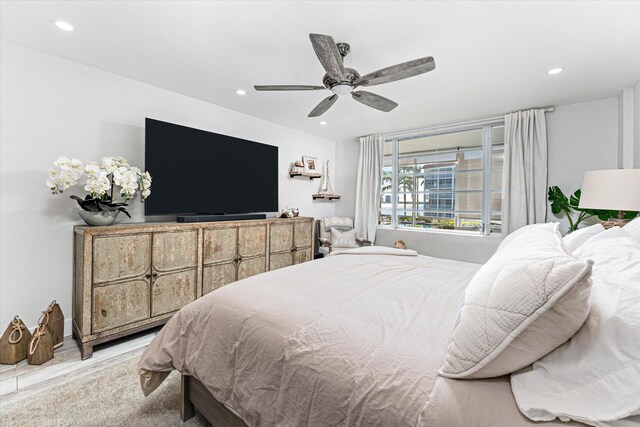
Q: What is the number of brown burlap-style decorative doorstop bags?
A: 3